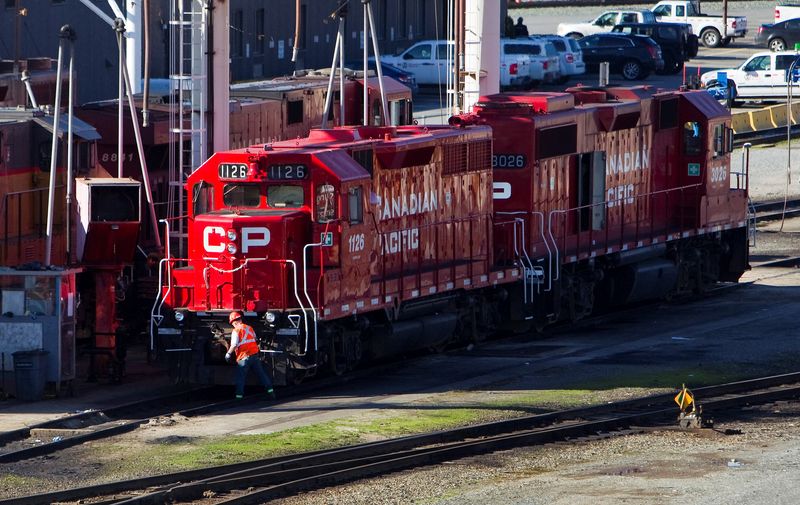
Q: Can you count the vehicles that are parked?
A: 11